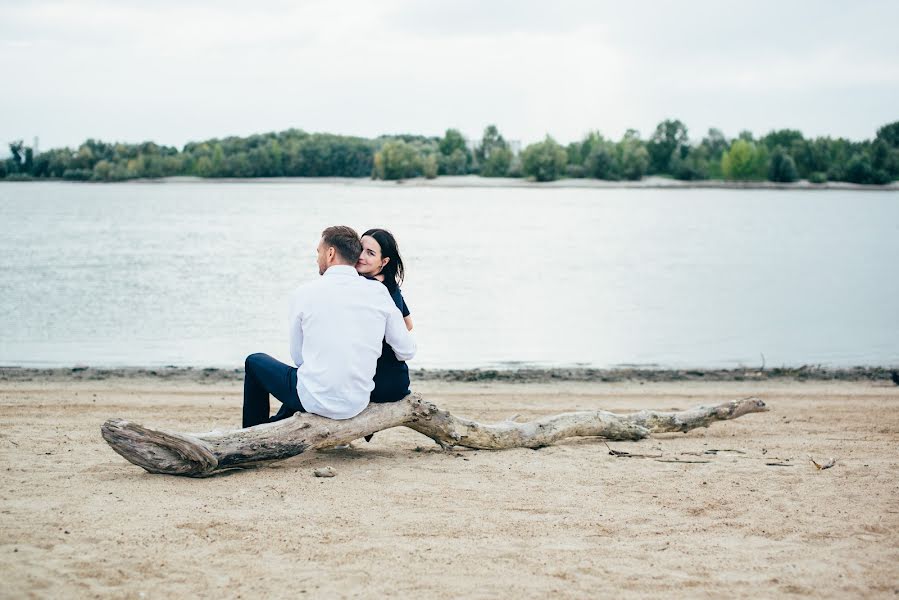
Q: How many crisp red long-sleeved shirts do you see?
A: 0